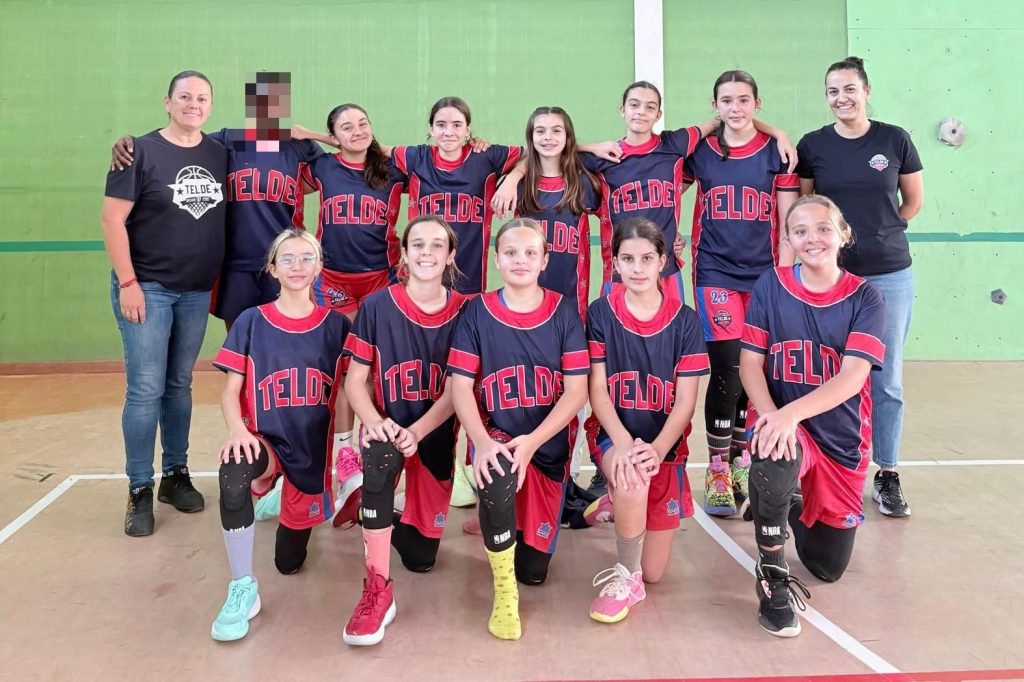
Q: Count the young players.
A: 11